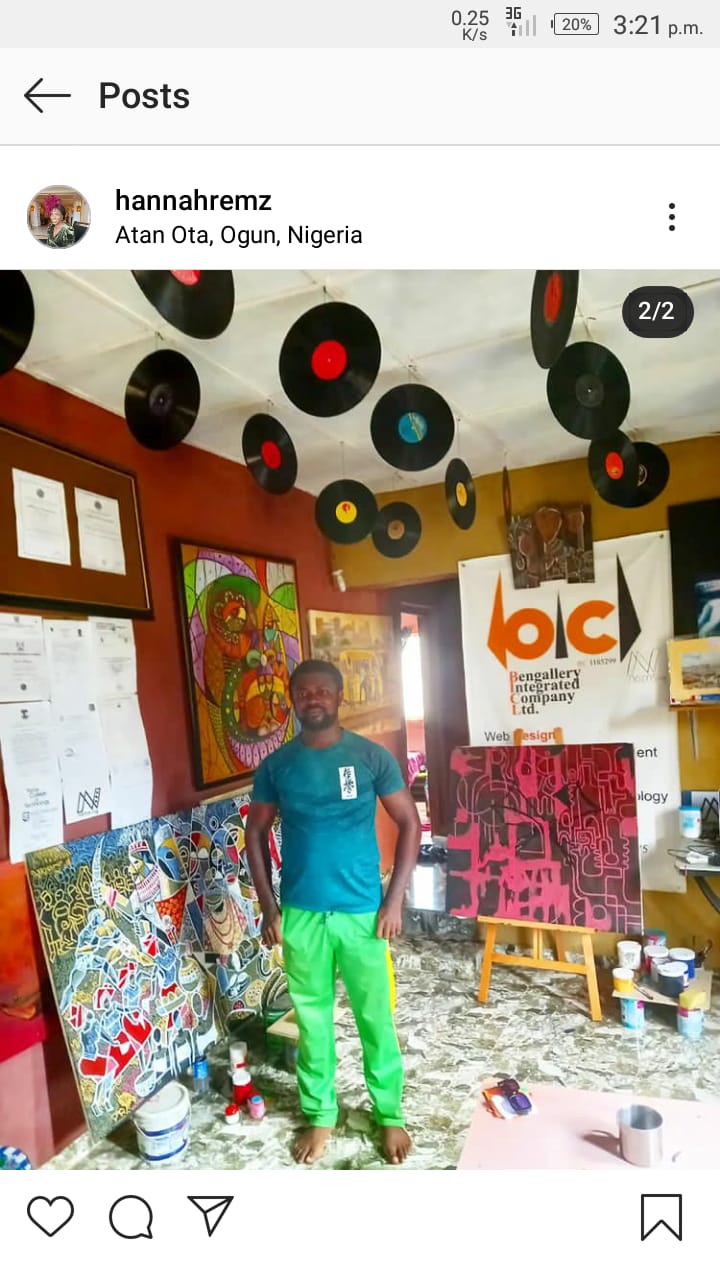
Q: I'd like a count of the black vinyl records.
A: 14